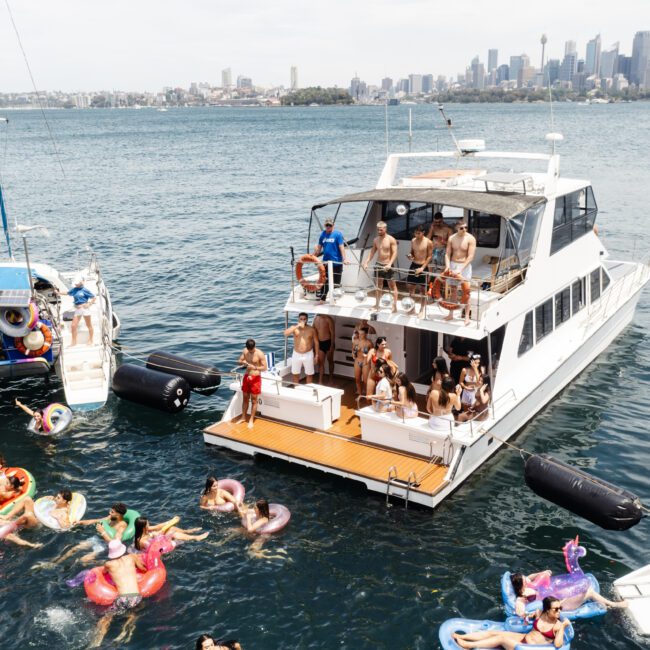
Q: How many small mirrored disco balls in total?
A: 5